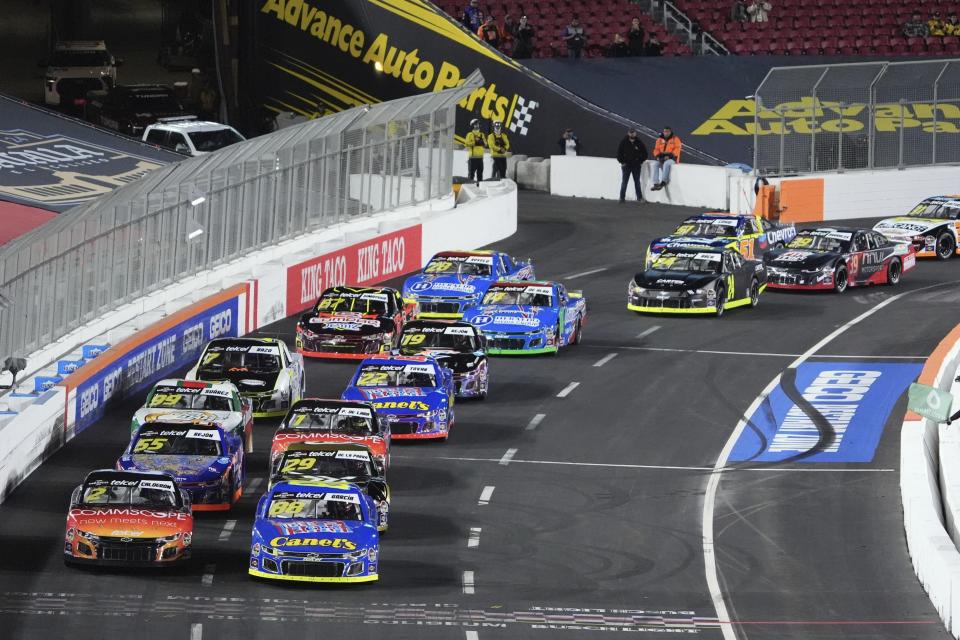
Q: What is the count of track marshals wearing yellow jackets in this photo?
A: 2